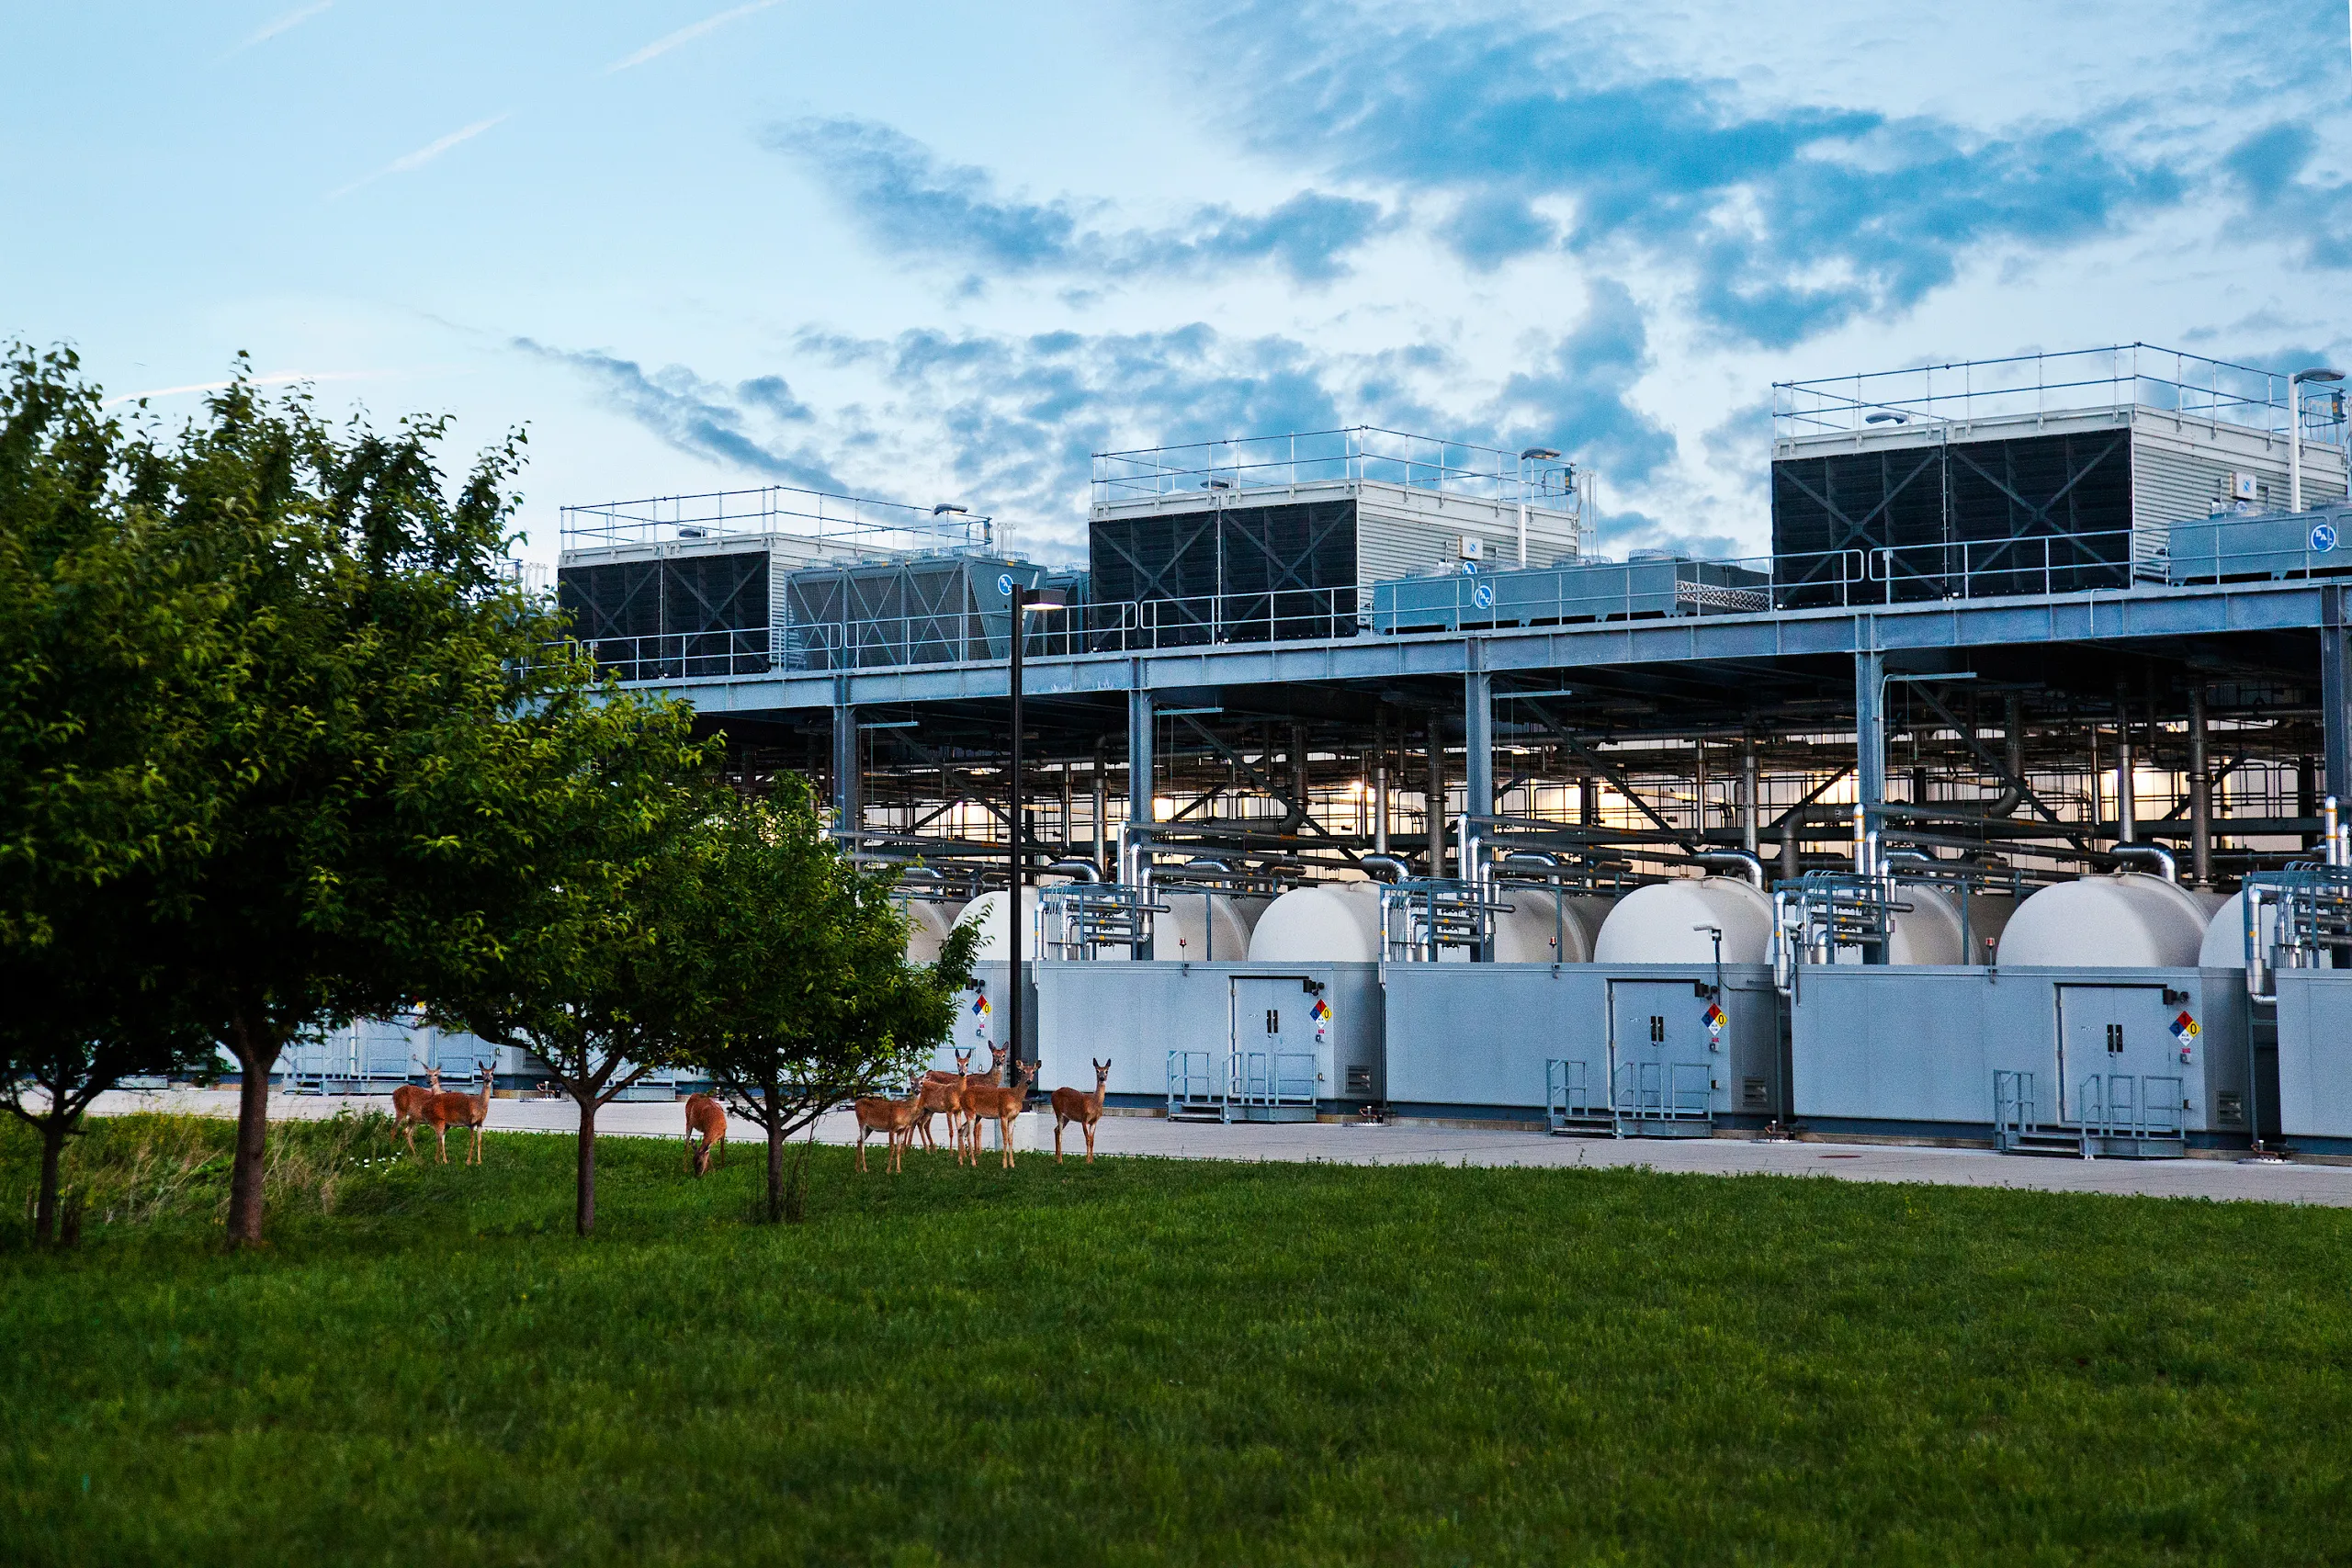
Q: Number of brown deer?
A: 8